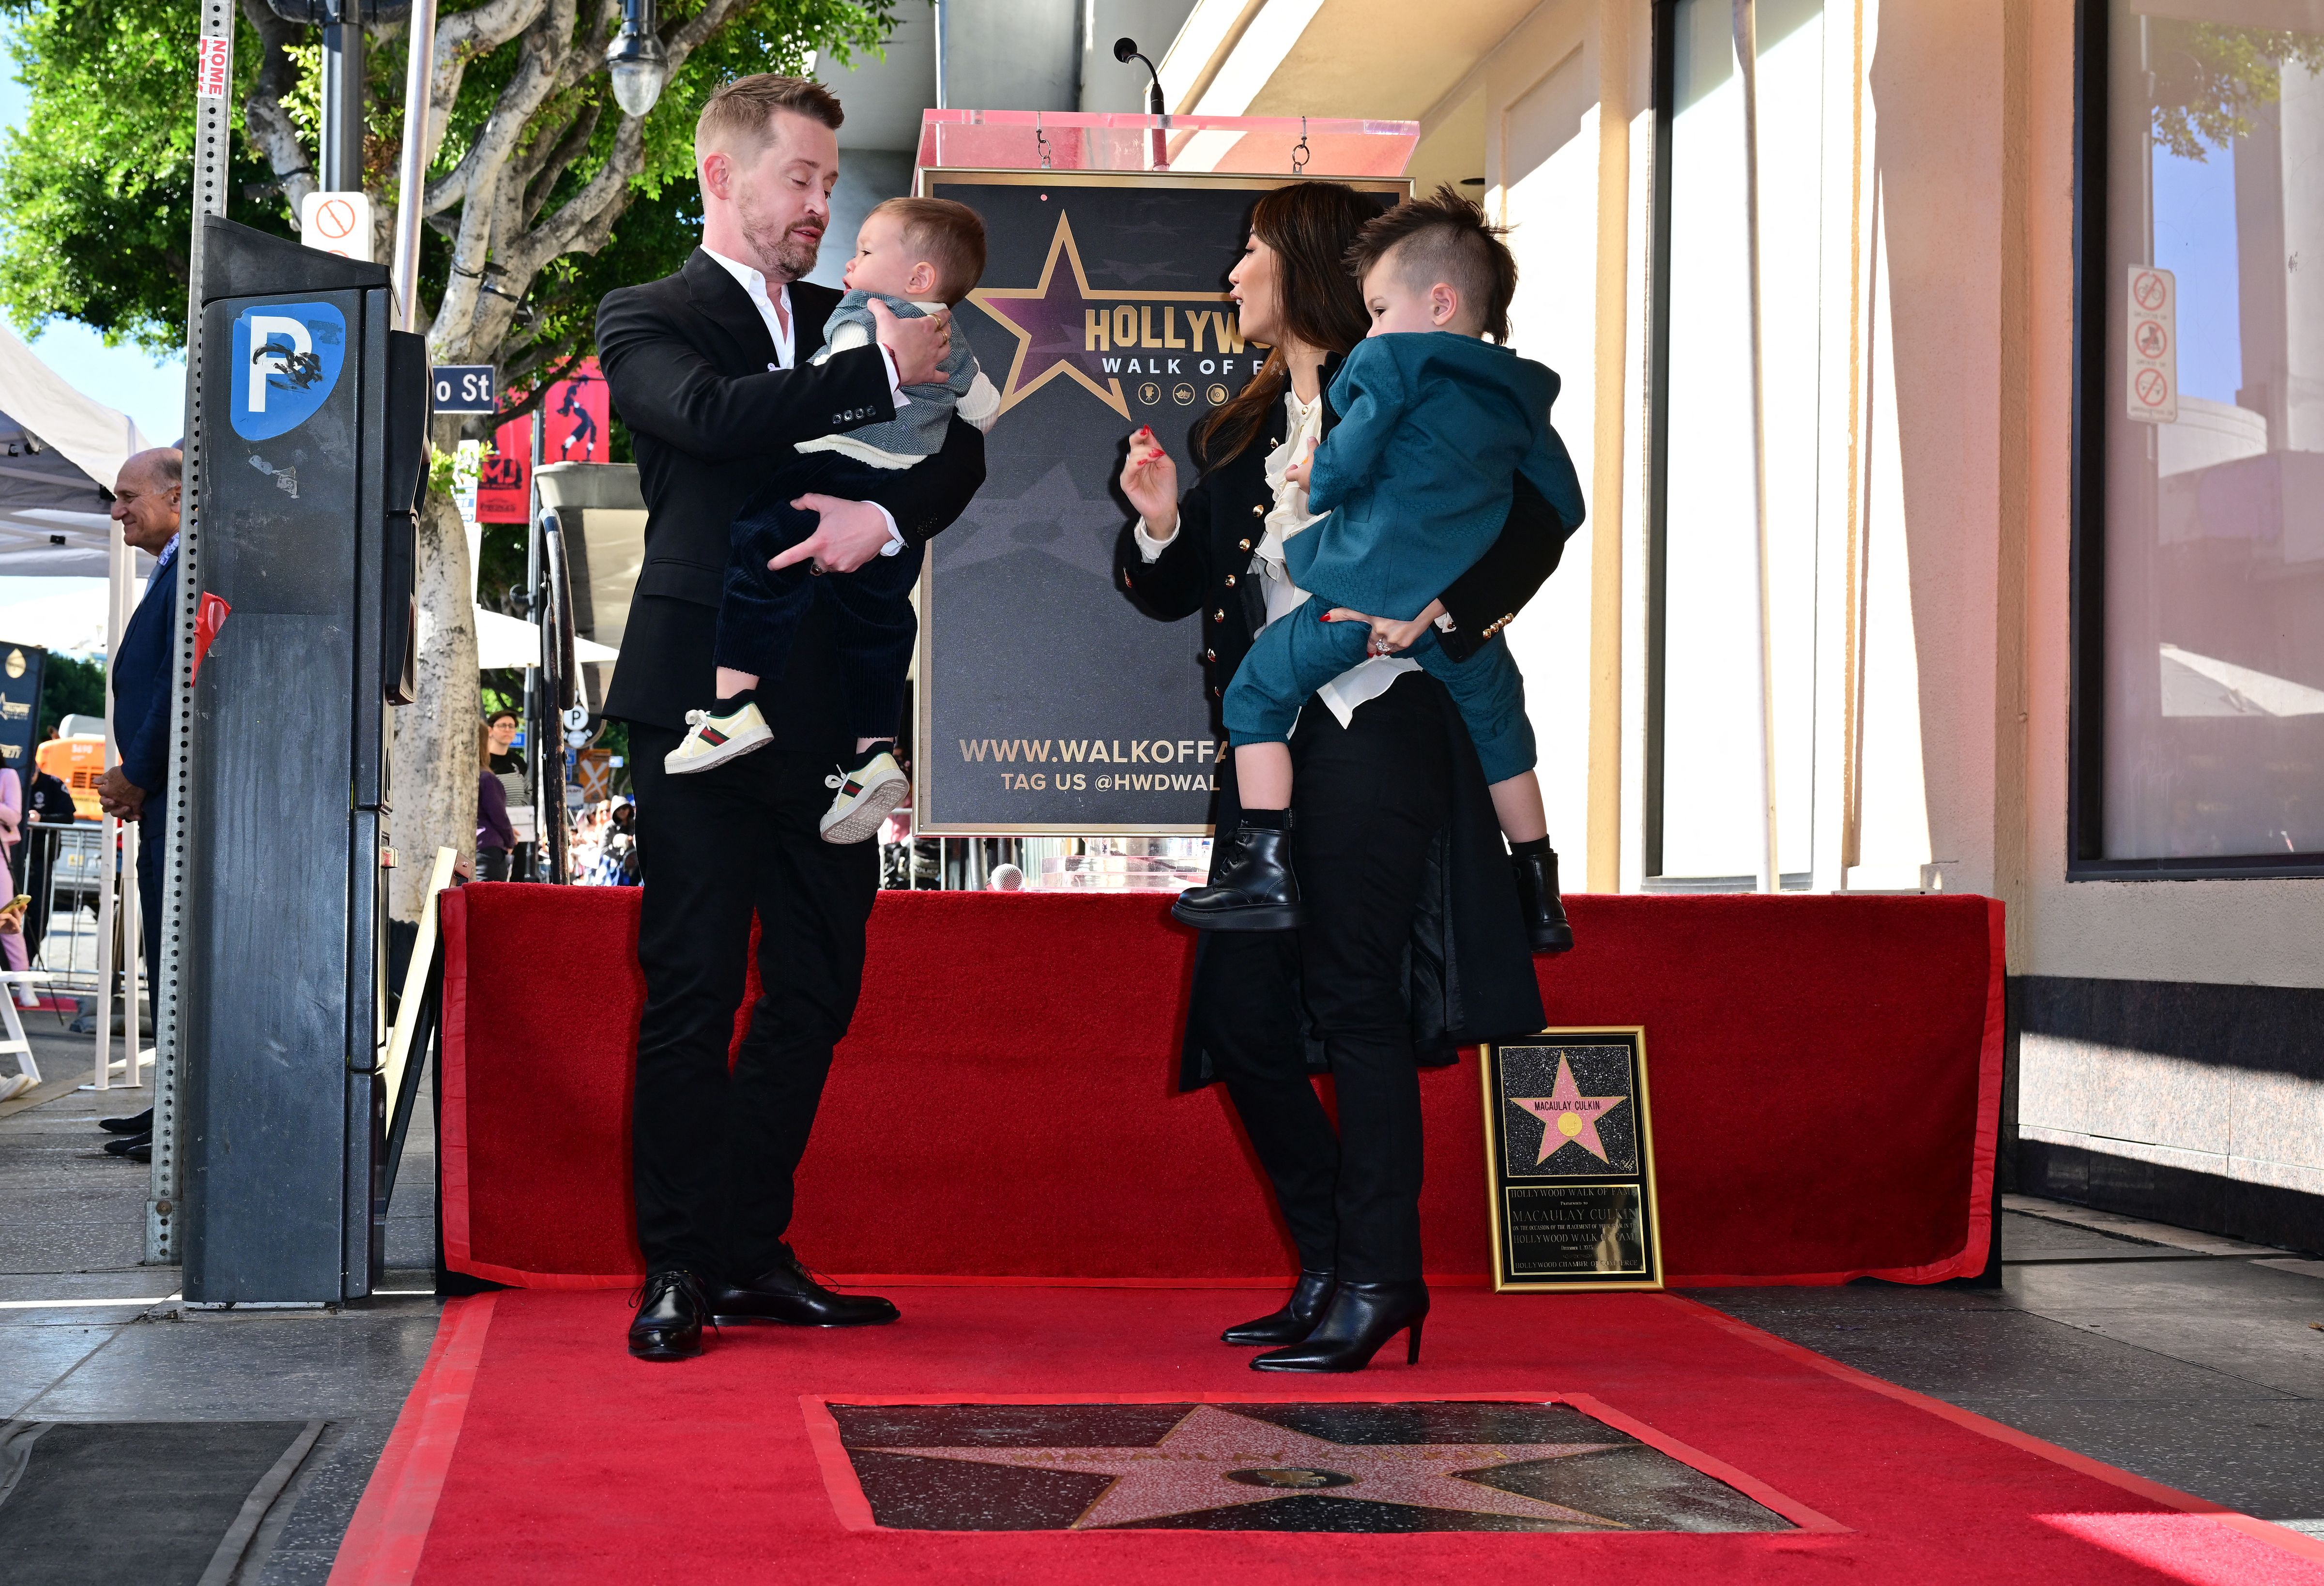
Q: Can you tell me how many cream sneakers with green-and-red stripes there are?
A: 2